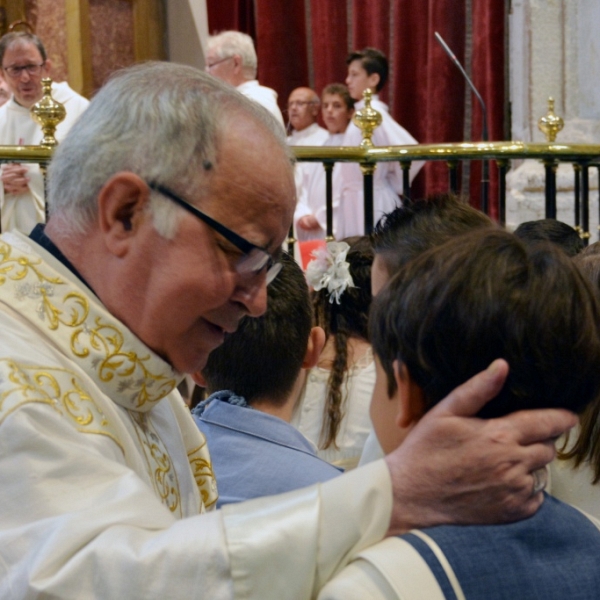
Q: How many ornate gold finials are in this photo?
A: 3